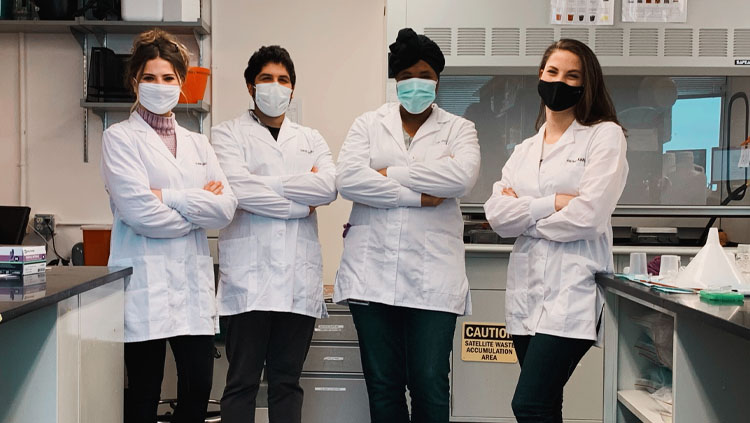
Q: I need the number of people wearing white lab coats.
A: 4